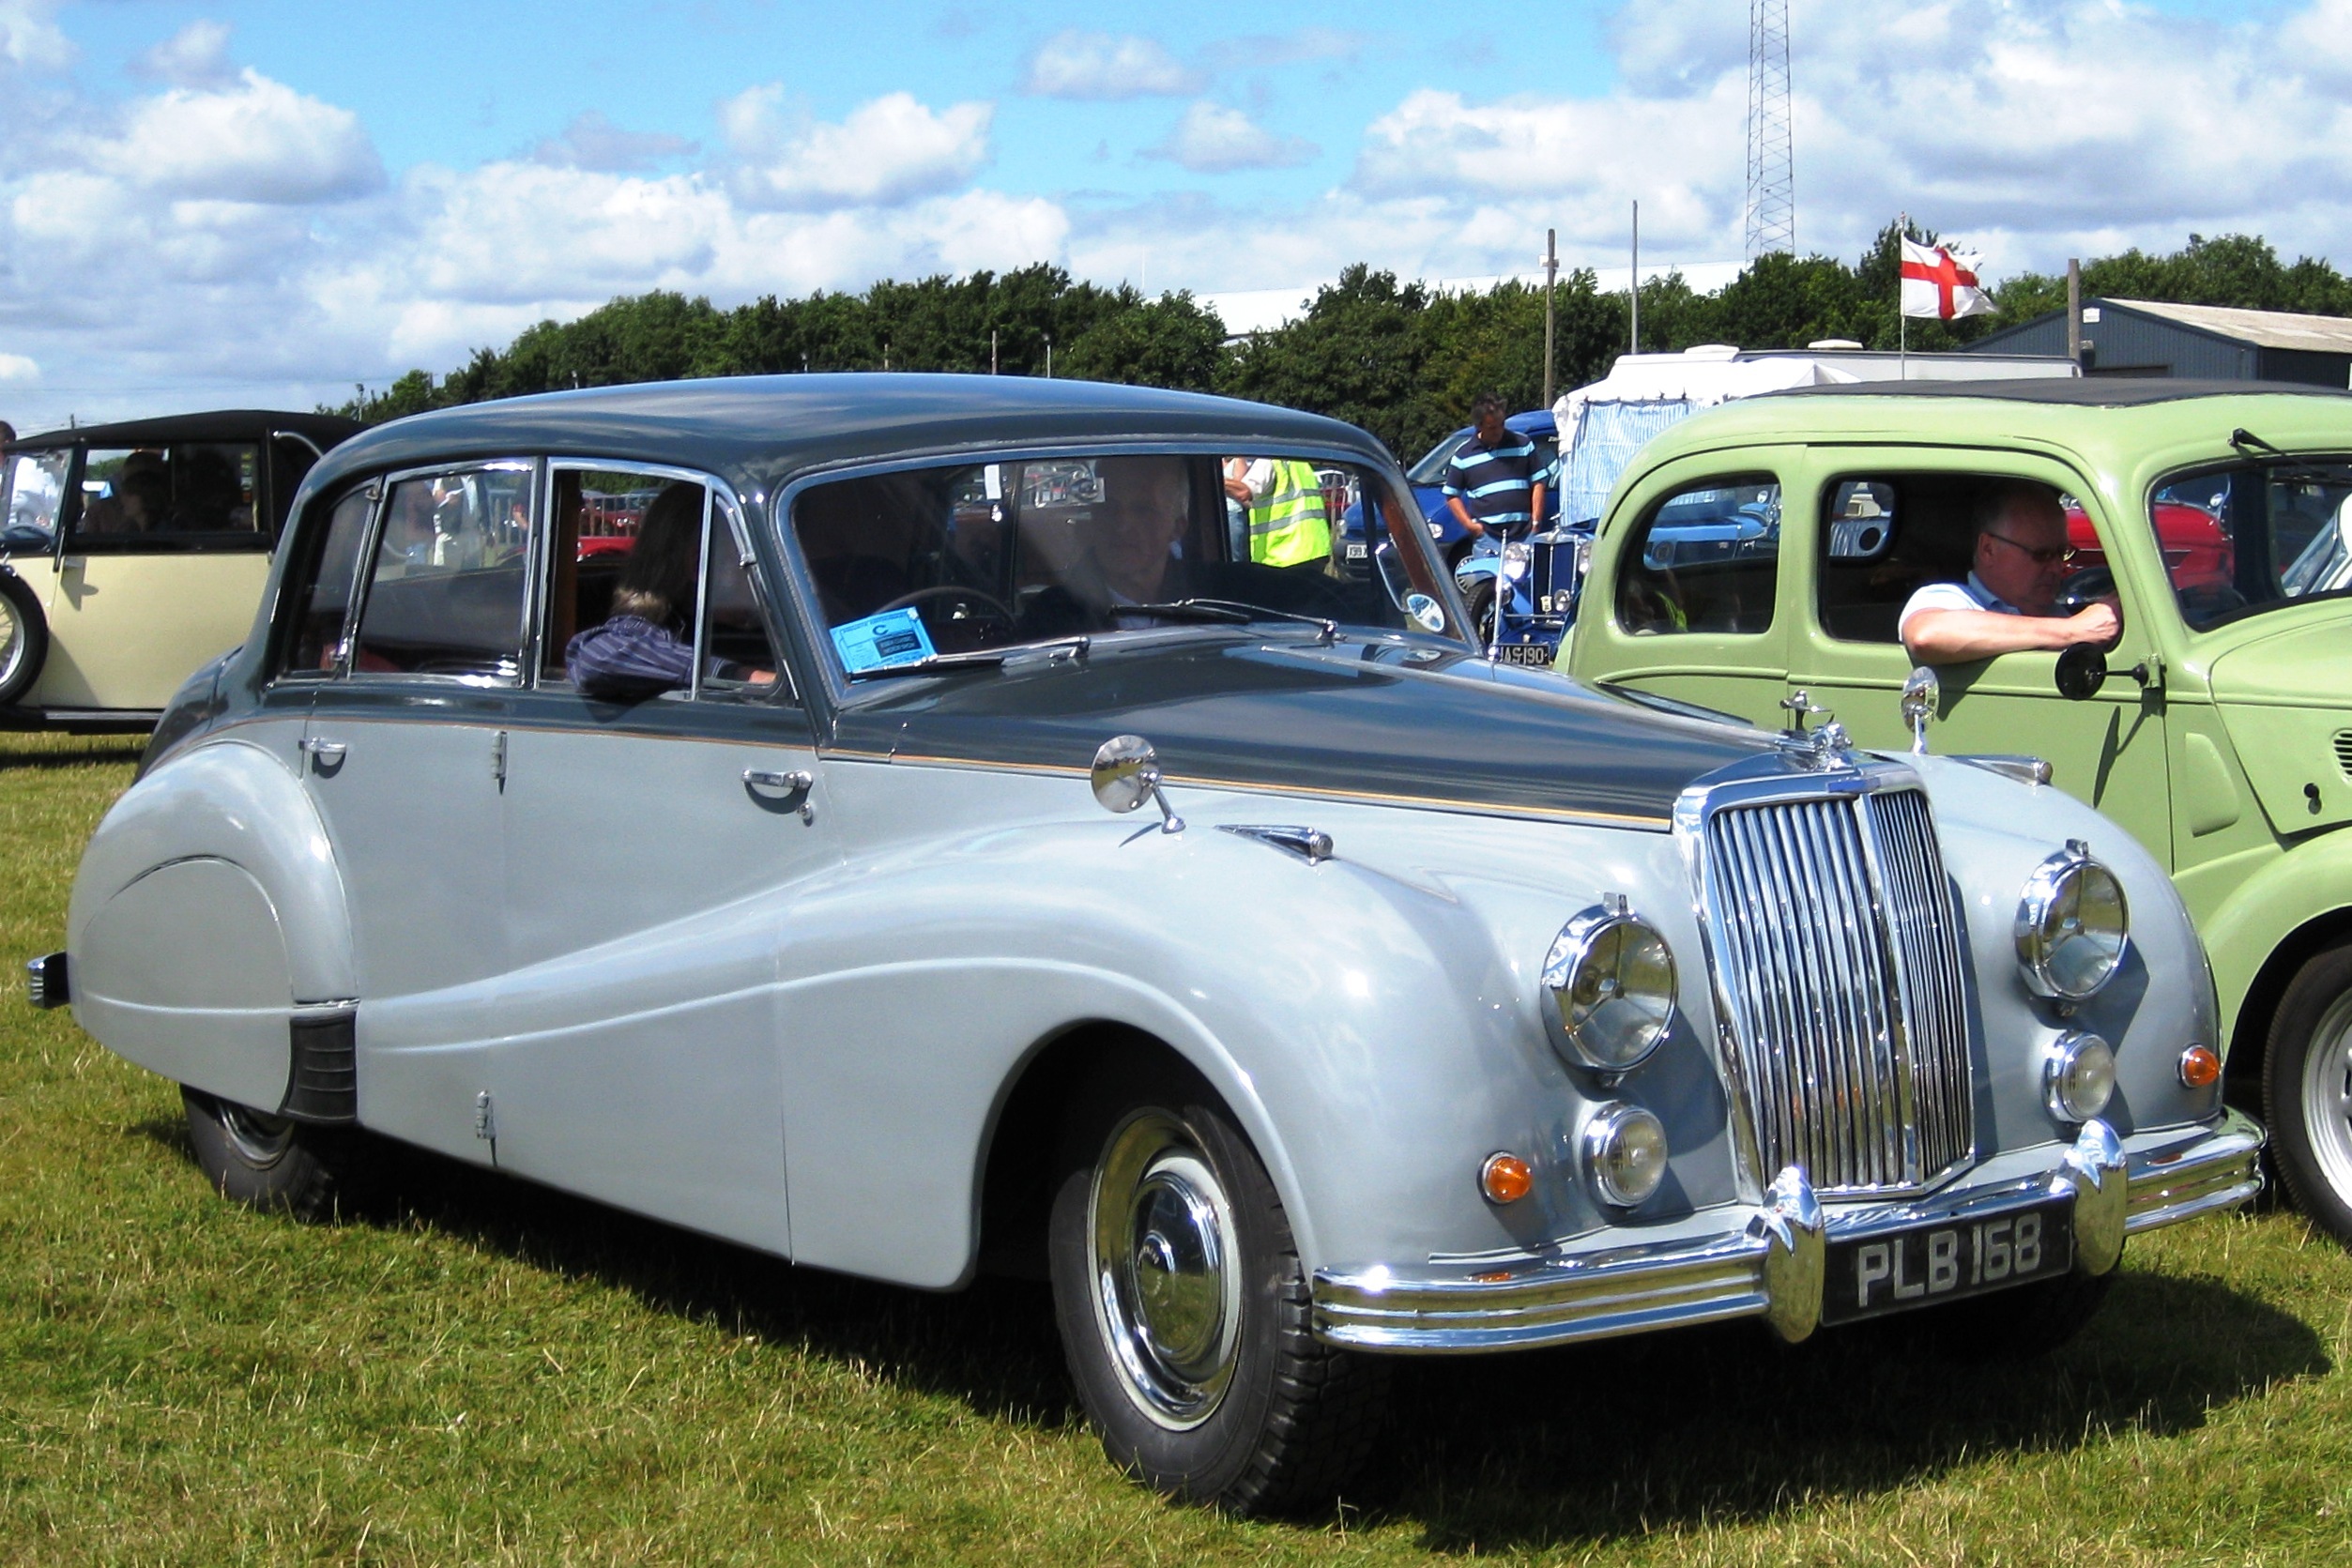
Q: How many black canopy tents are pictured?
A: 0